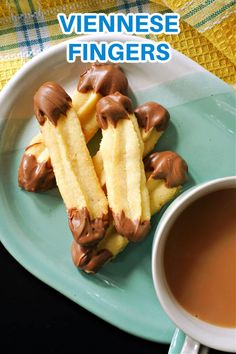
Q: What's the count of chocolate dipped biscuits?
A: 5